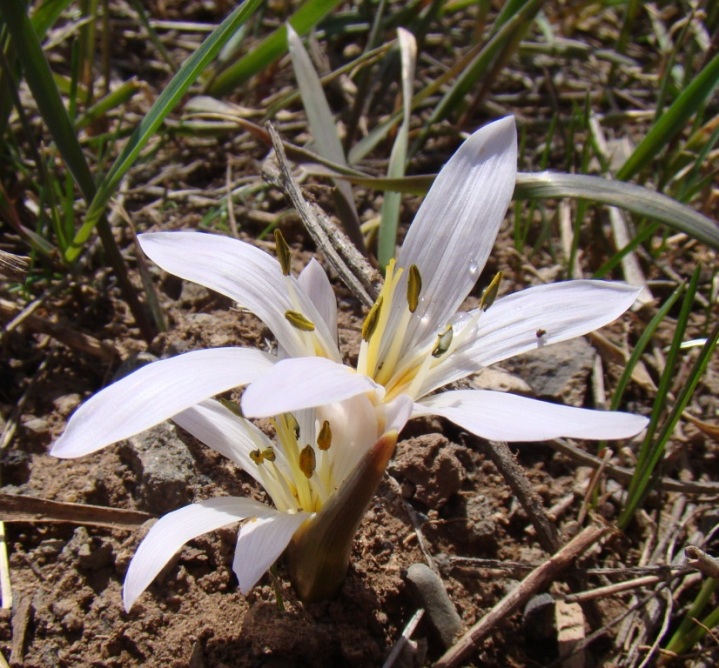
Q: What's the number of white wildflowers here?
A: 2